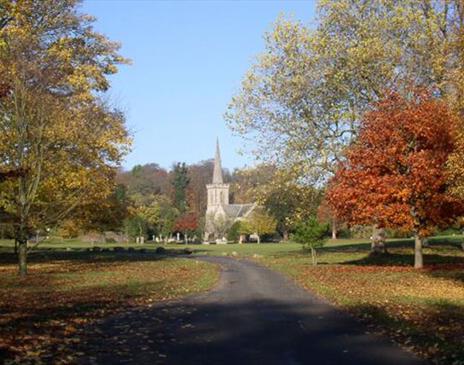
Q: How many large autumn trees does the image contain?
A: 3